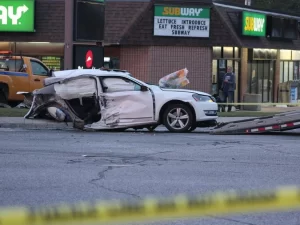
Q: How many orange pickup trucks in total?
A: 1